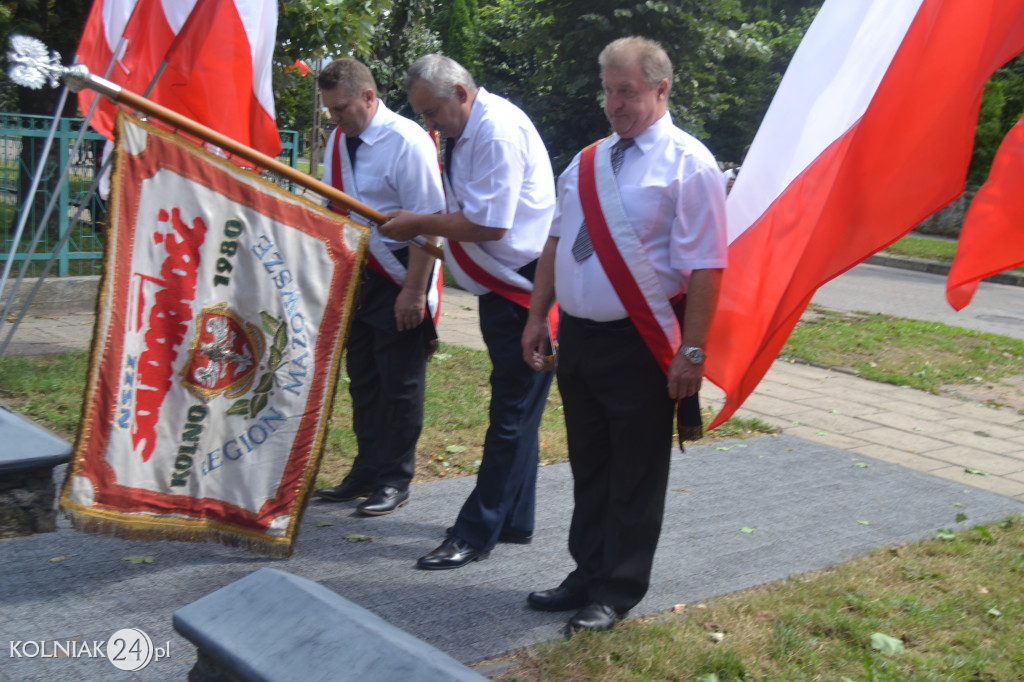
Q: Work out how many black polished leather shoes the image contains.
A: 6